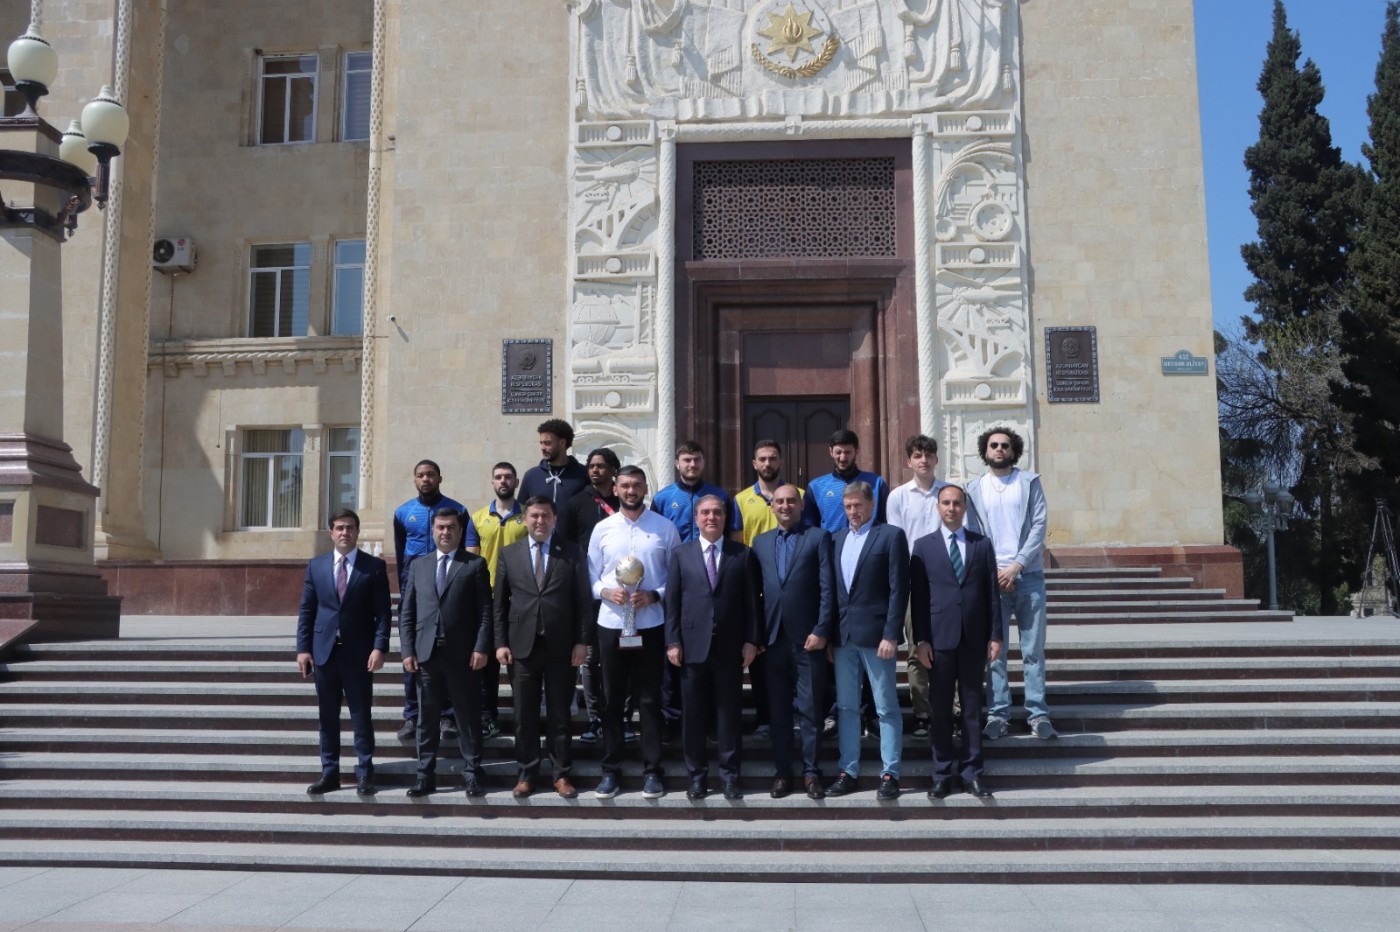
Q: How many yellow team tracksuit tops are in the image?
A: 2